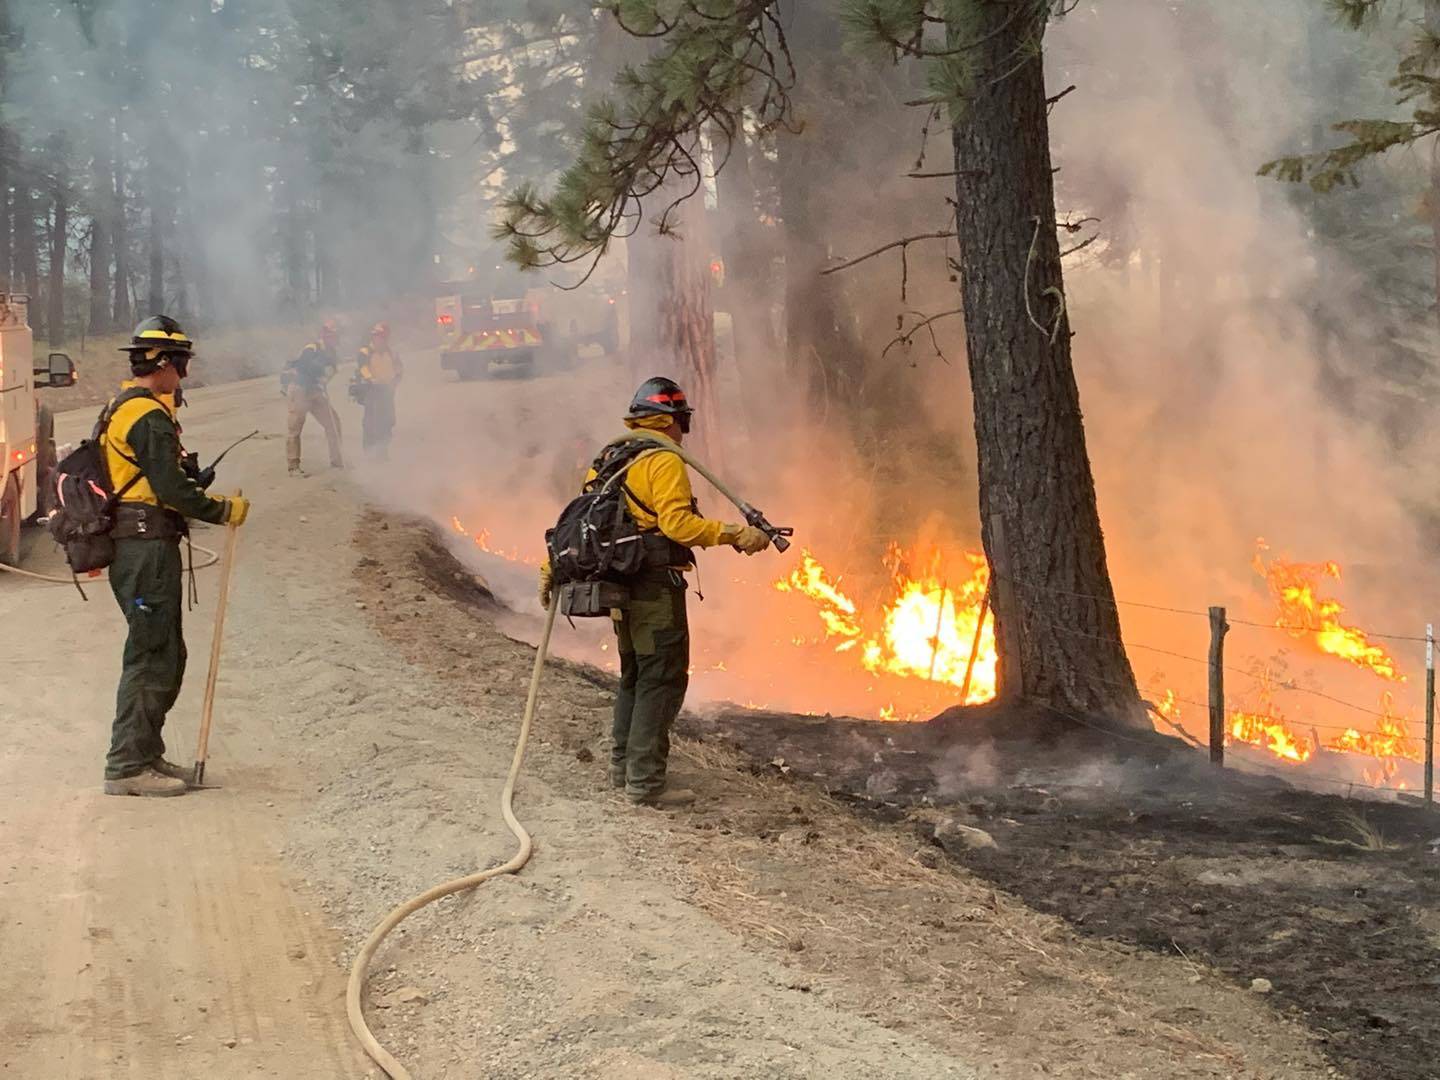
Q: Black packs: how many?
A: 2